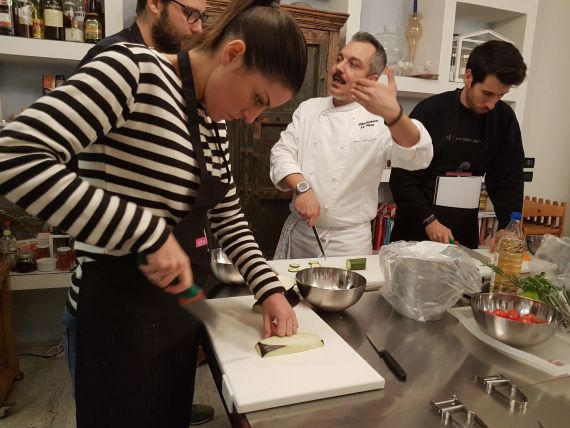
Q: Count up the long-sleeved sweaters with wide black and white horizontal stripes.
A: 1